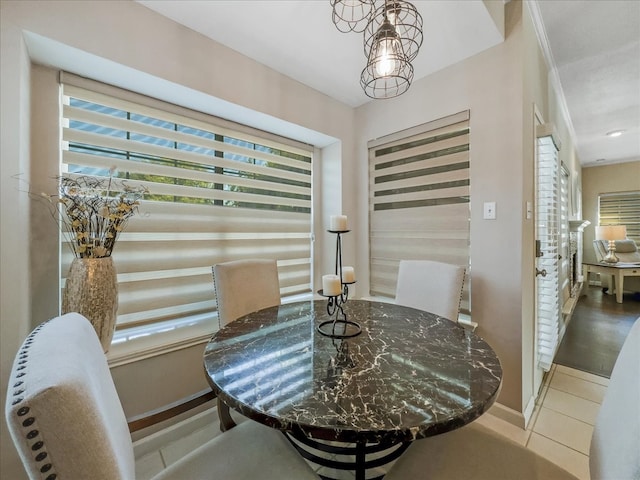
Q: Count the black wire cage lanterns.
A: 3